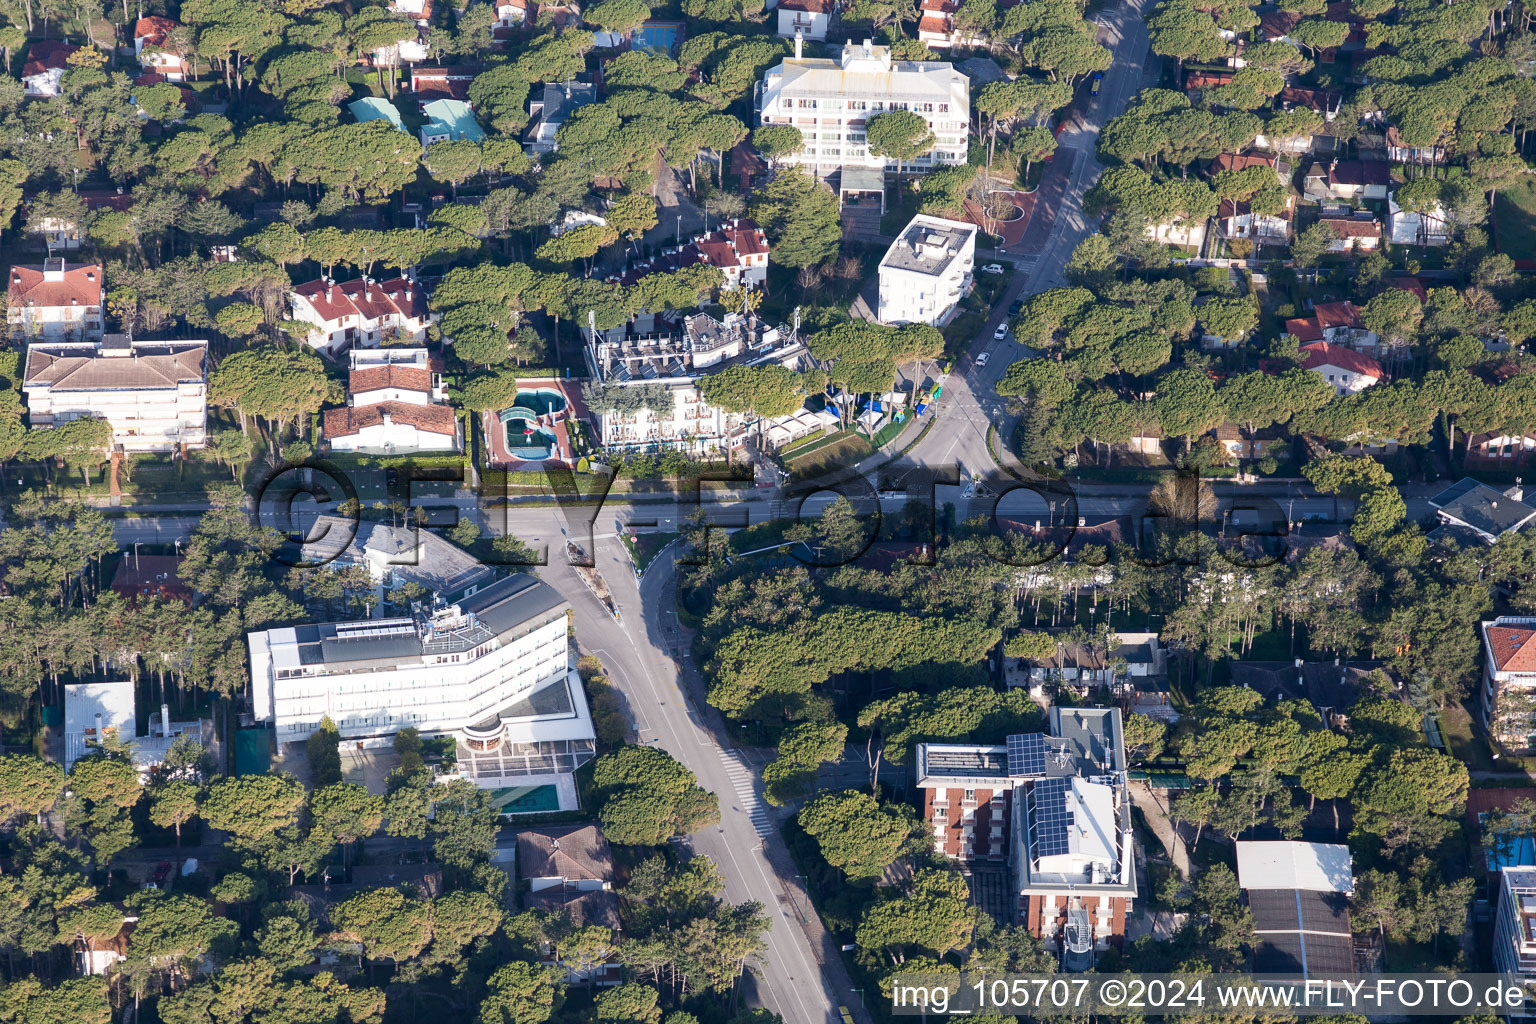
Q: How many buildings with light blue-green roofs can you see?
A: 2